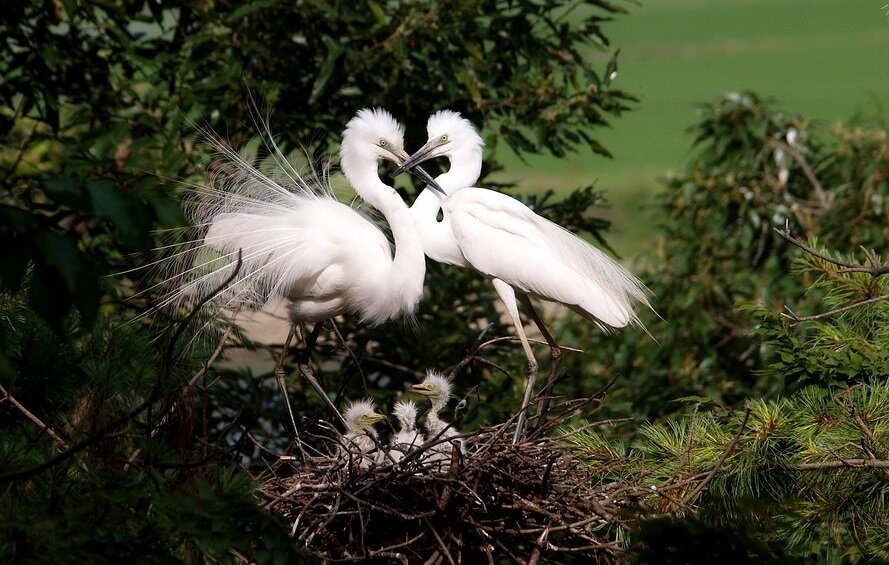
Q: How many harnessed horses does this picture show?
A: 0